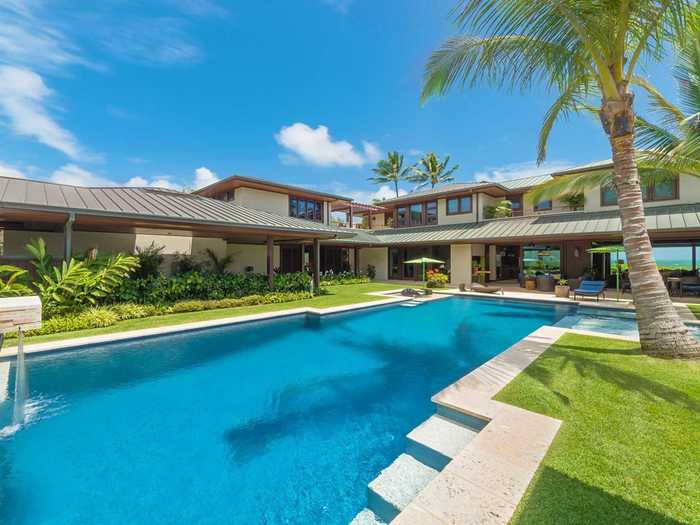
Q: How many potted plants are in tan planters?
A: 1